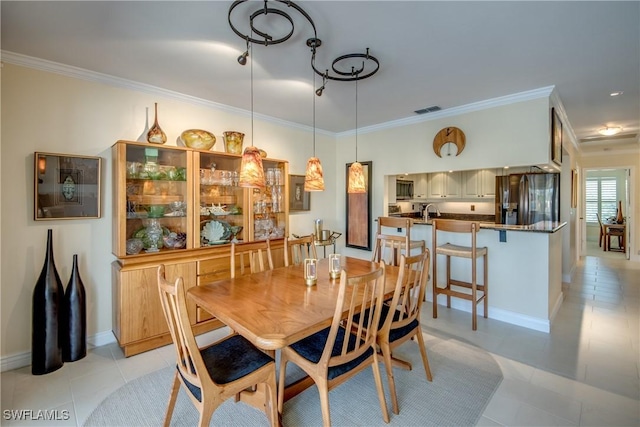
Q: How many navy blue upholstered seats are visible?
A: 3